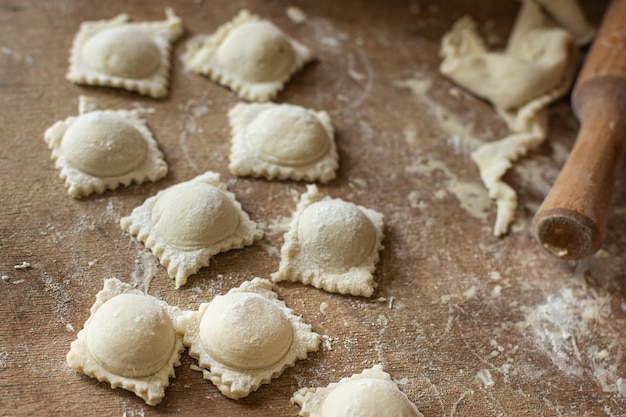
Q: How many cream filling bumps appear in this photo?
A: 9